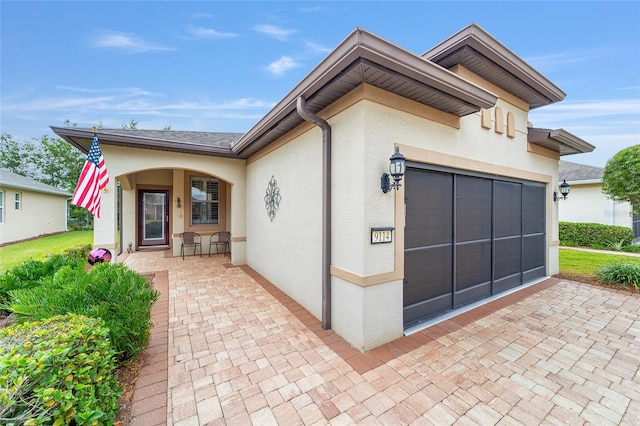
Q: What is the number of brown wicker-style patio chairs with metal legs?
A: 2